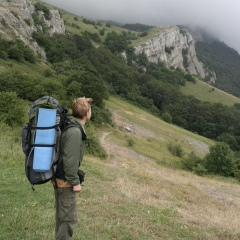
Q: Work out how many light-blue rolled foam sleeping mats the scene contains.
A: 1